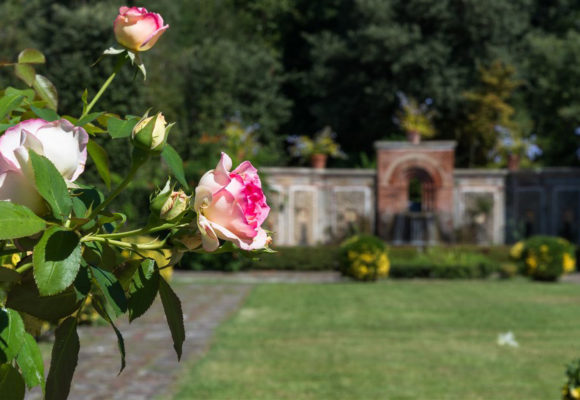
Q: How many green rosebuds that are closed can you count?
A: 2